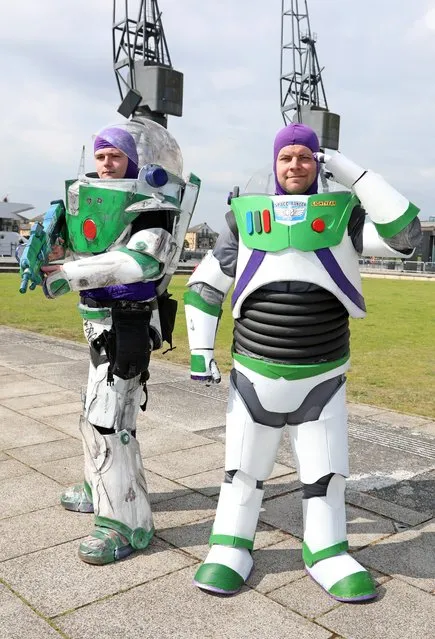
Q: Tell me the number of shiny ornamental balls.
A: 0